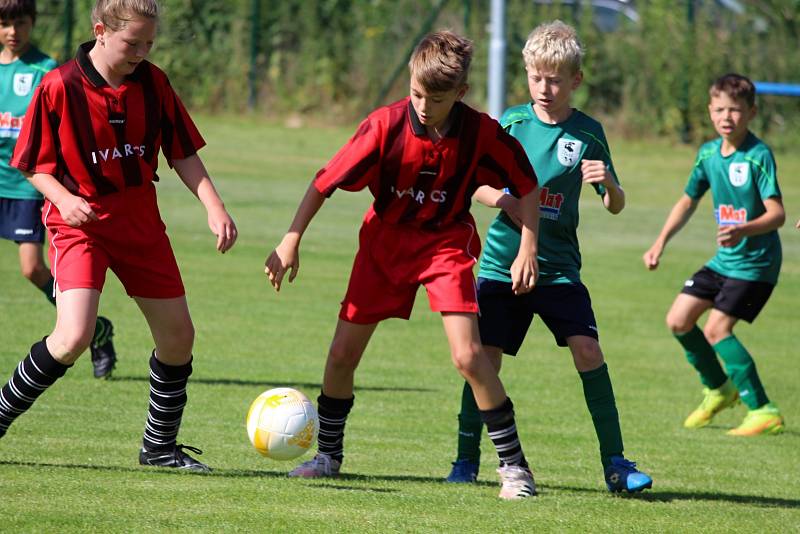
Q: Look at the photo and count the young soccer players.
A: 5